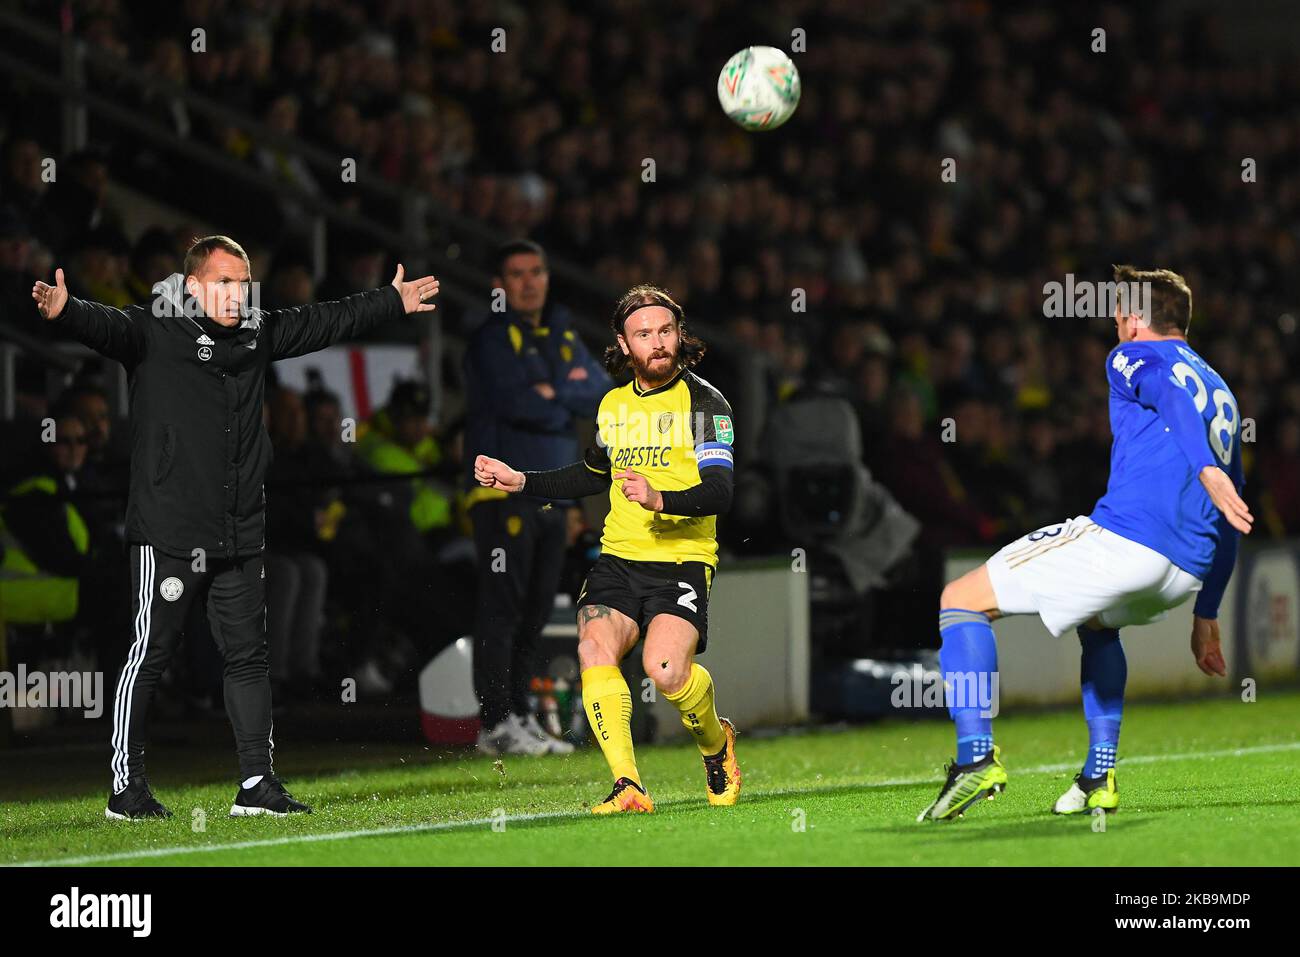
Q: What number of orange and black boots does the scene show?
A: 2